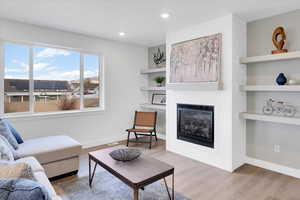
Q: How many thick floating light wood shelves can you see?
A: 6